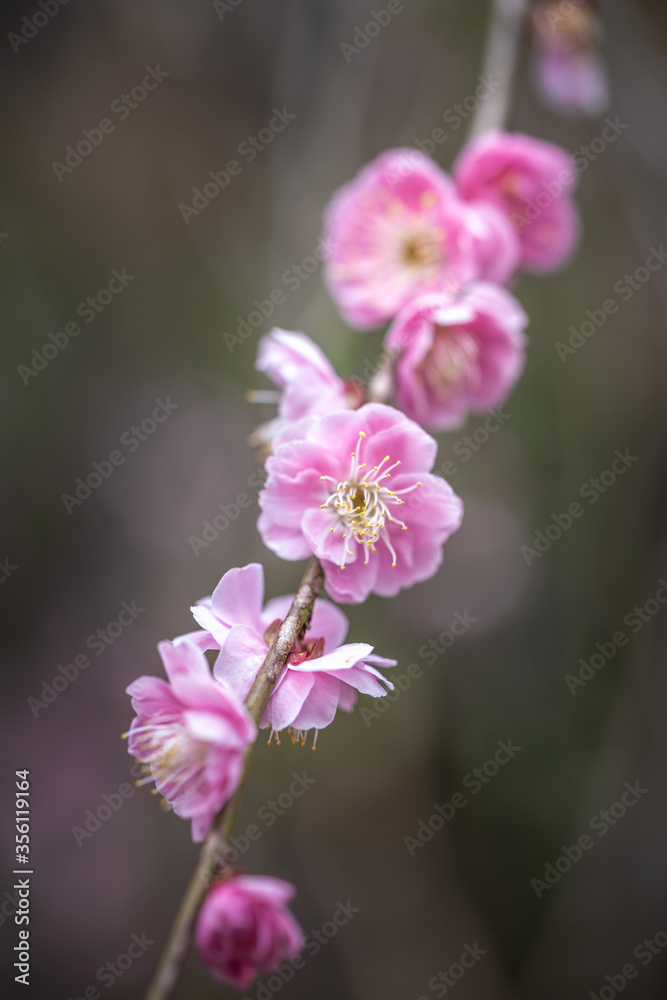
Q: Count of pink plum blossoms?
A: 9